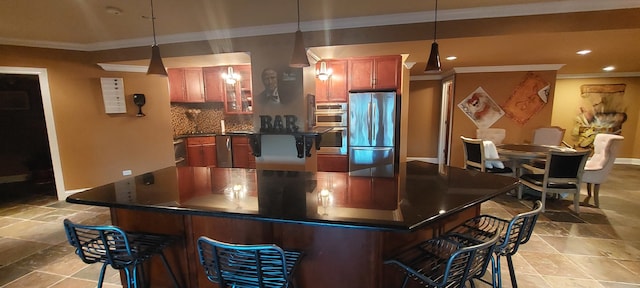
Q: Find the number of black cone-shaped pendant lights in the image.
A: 3